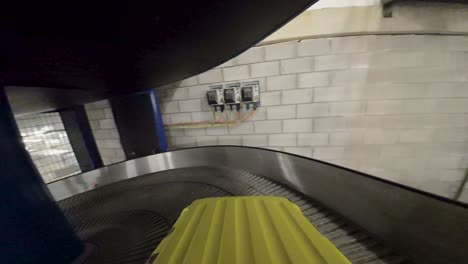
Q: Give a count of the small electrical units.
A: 3